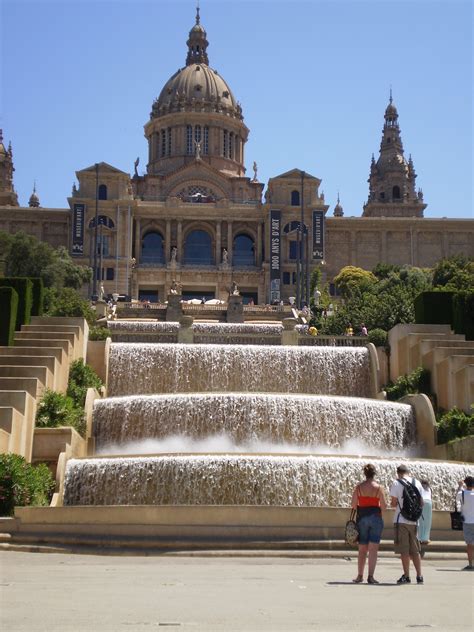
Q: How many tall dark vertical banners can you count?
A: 3